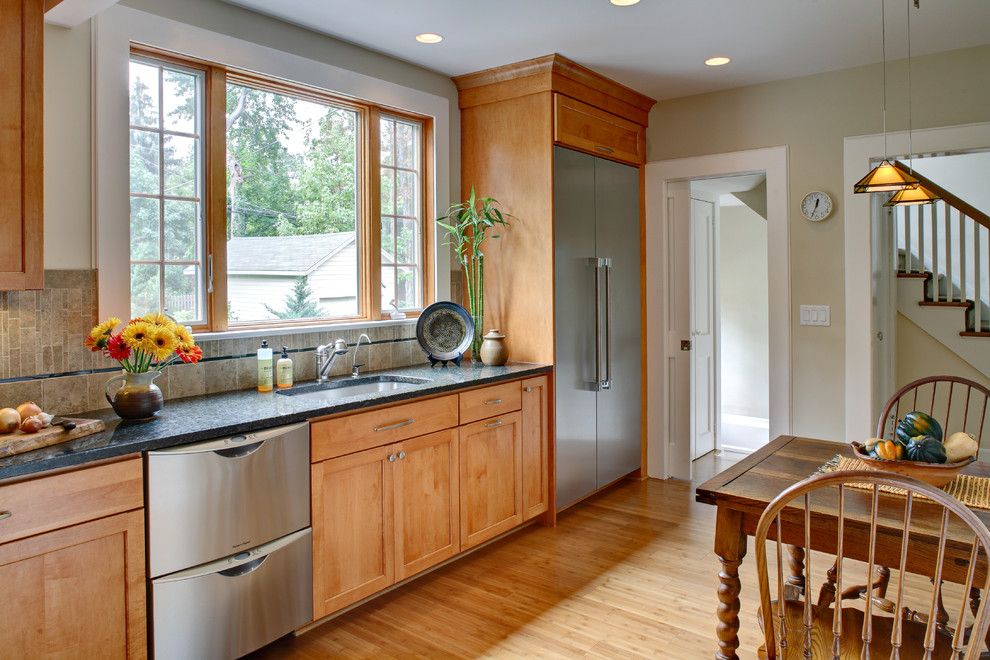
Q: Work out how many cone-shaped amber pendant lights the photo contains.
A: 2